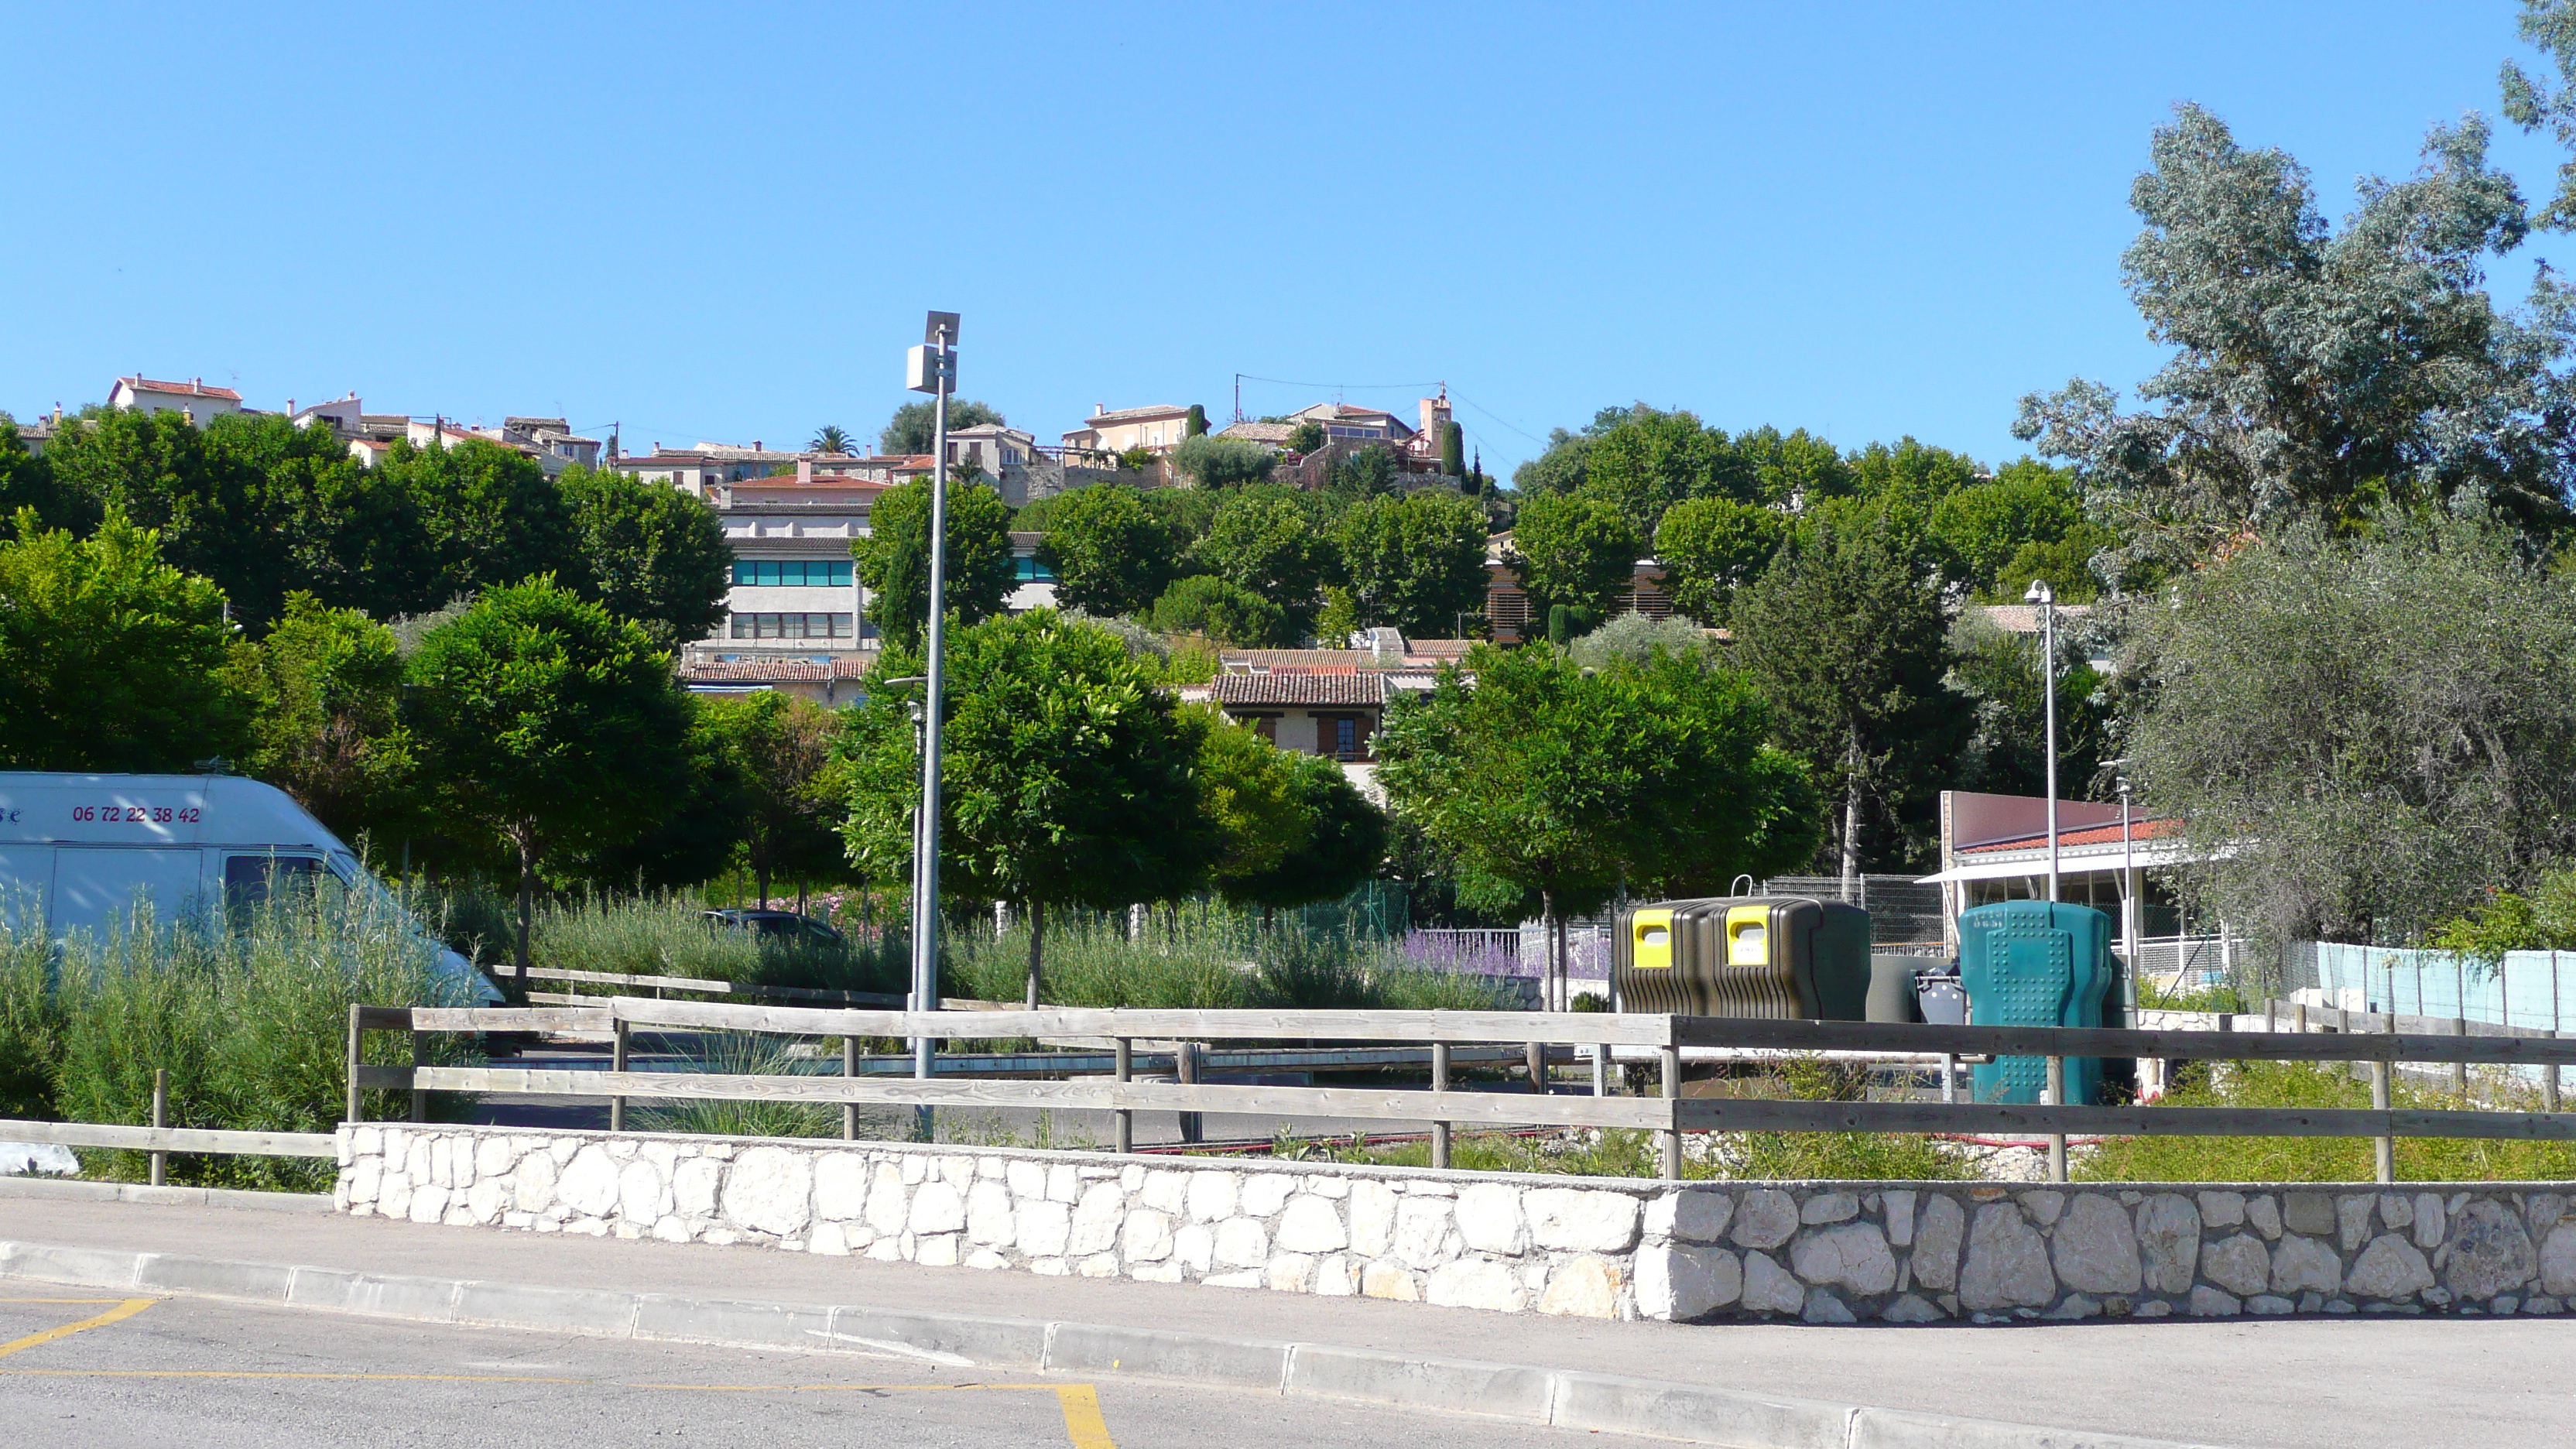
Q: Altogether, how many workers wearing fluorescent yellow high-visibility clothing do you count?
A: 0